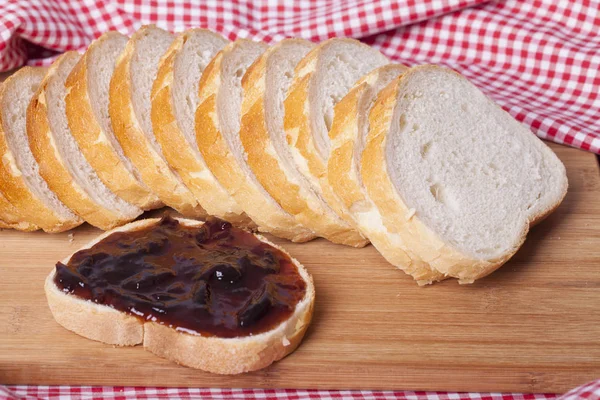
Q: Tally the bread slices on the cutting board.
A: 11